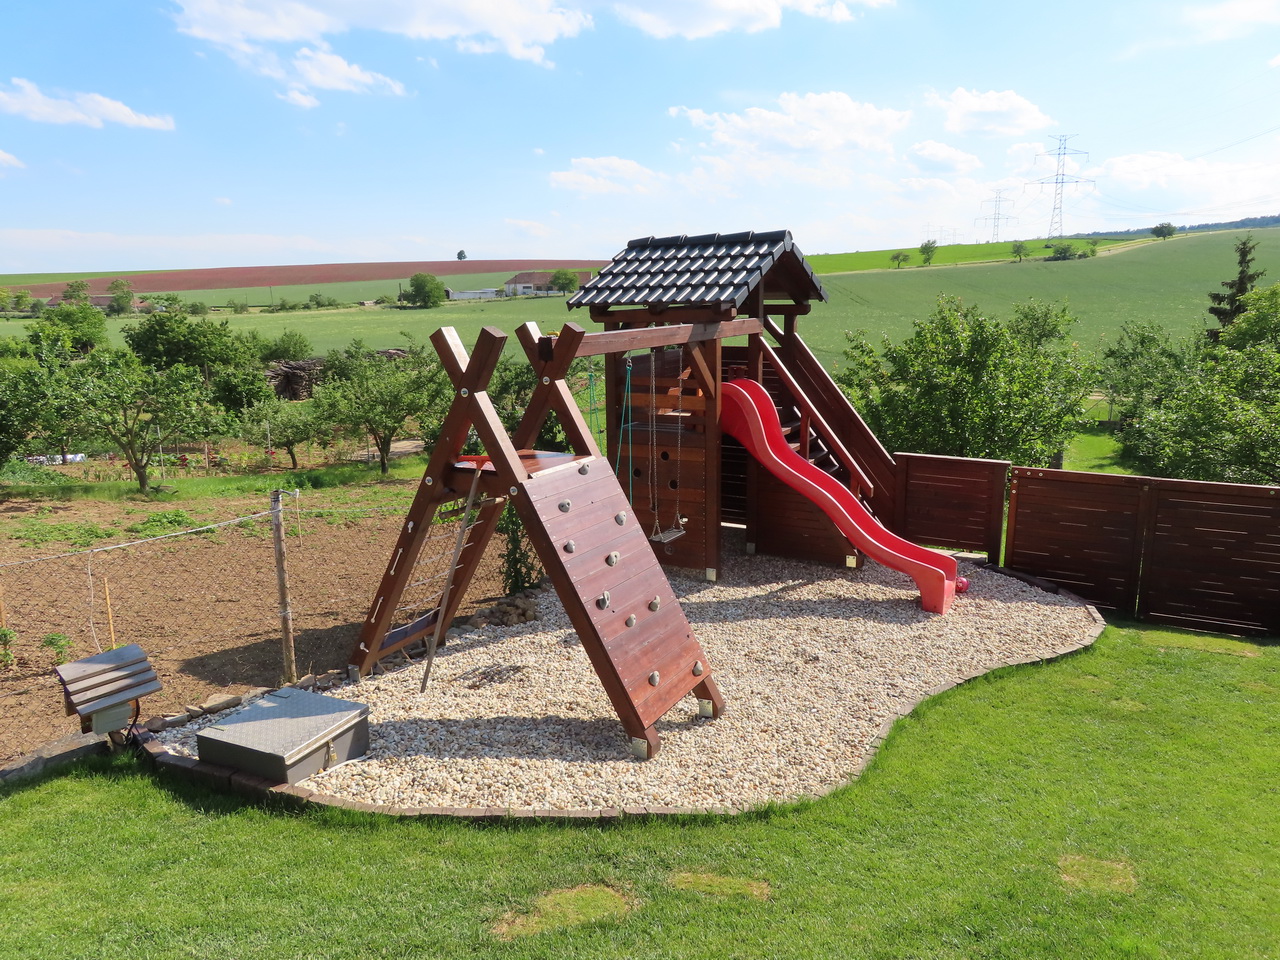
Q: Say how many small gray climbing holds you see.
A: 10